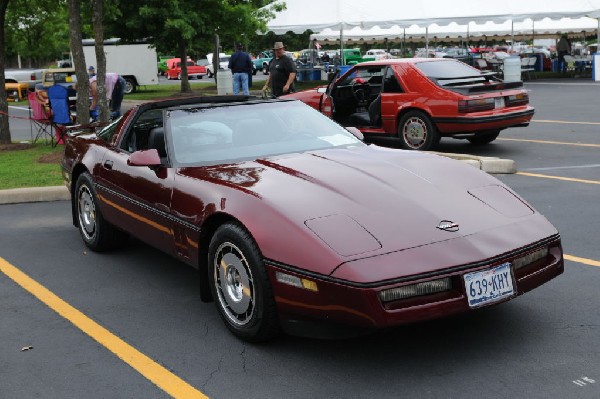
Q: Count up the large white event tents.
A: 2